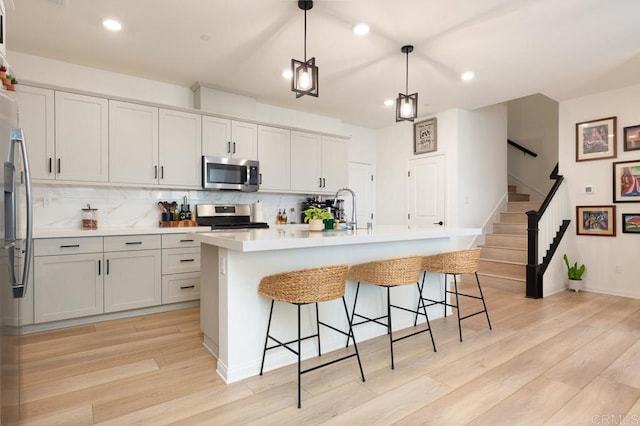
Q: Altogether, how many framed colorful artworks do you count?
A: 5